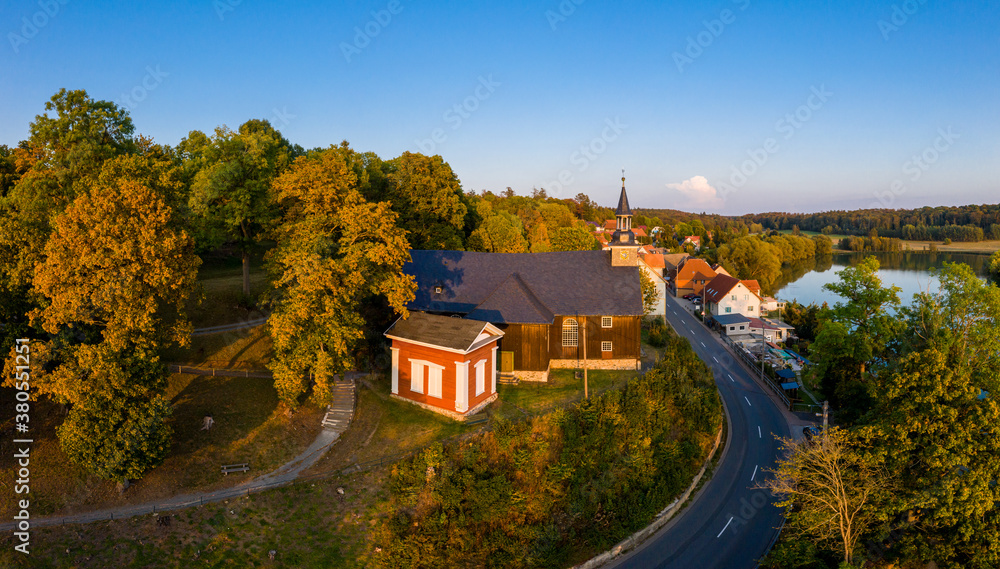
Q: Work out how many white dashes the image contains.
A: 11